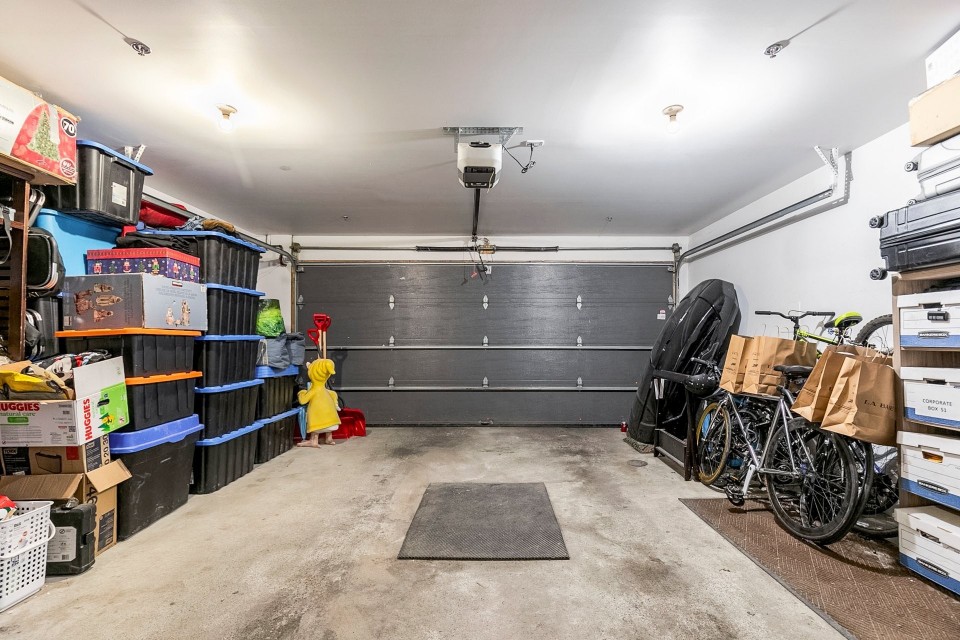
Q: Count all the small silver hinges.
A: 11